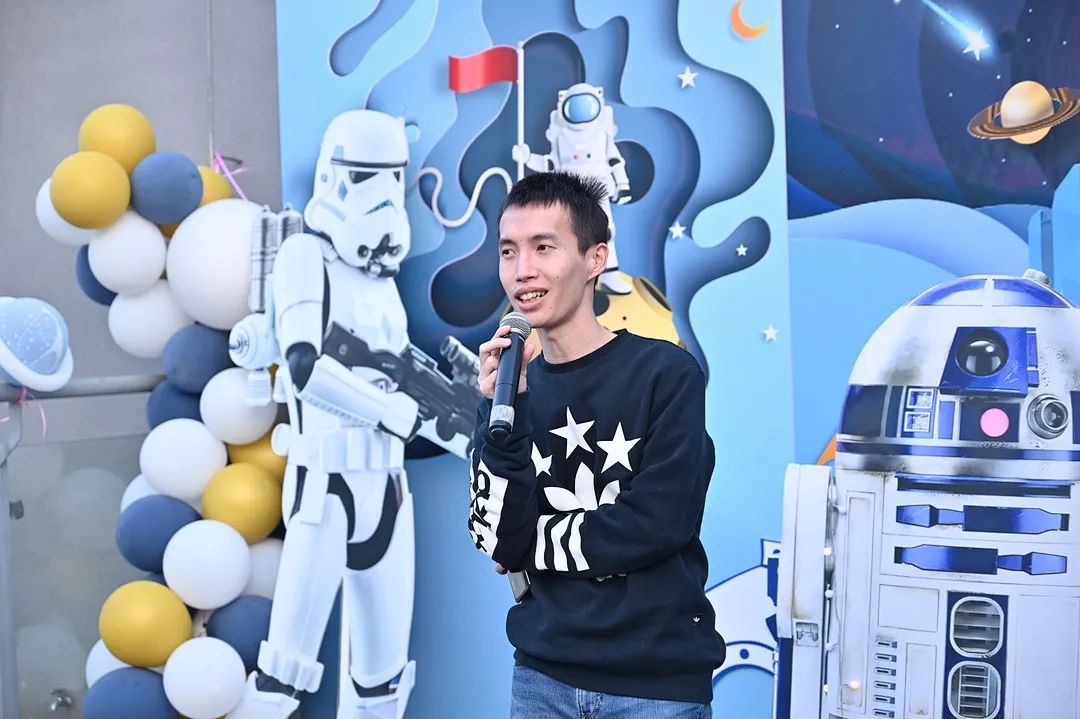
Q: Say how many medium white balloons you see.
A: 10